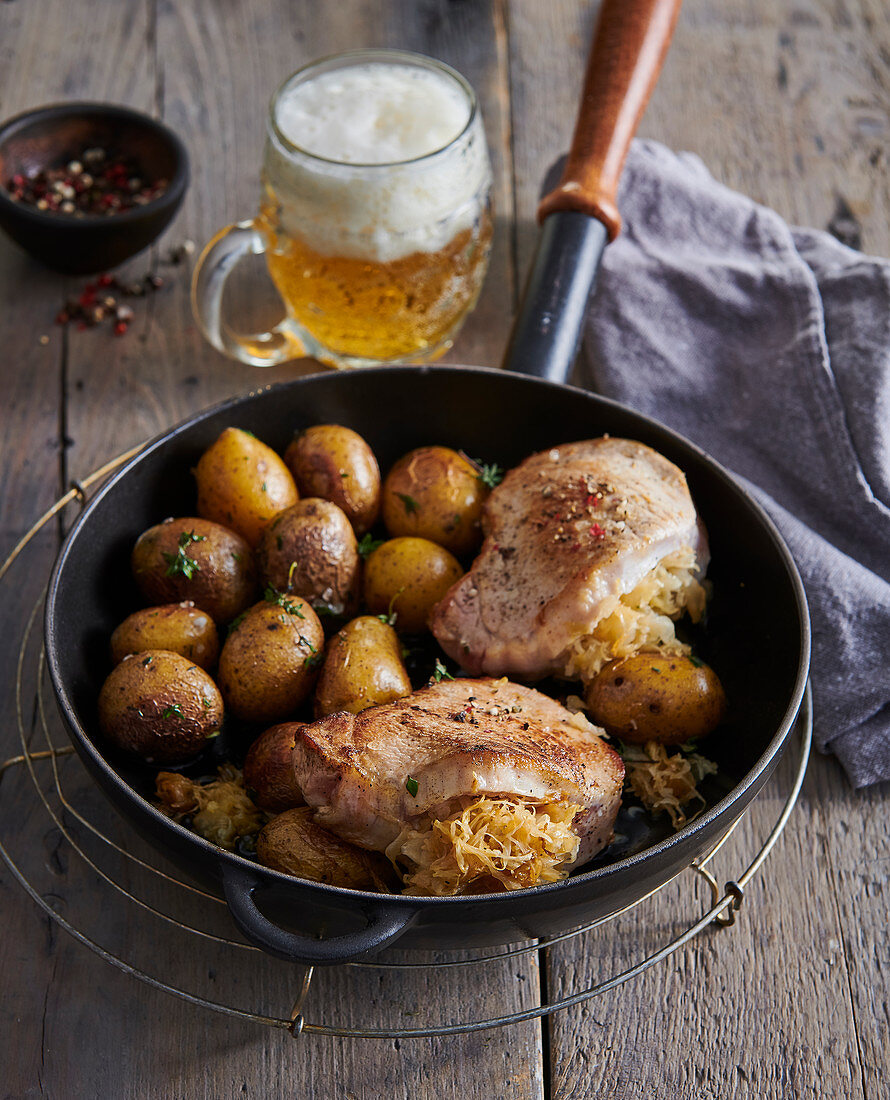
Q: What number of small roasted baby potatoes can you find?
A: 13